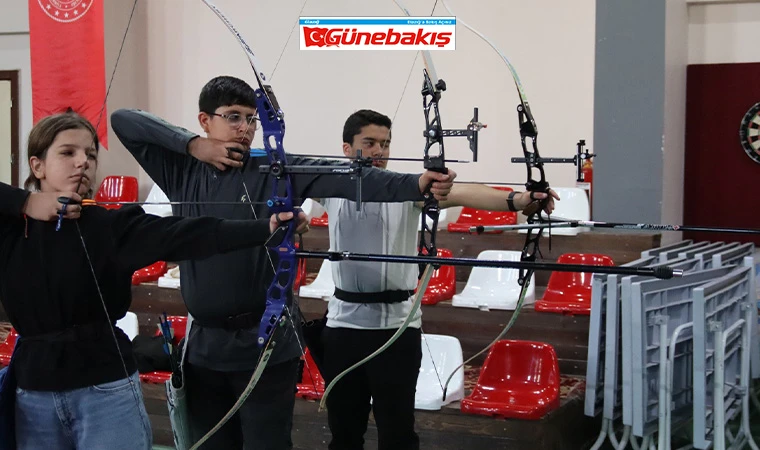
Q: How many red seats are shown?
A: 11